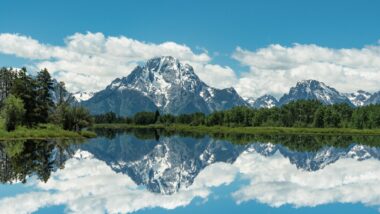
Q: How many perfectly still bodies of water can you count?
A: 1